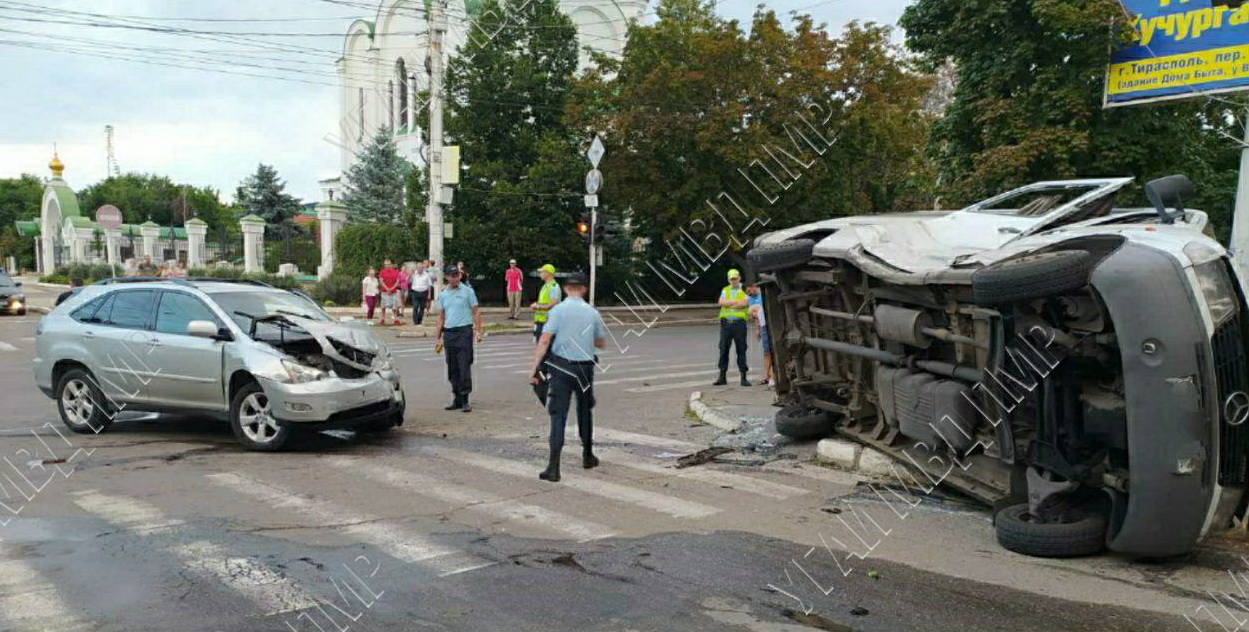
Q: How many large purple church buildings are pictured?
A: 0